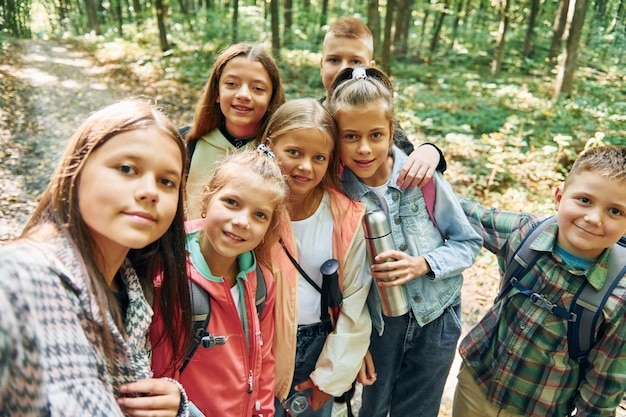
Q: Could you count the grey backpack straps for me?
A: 4